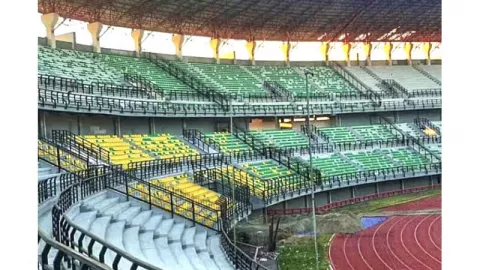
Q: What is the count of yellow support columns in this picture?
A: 13